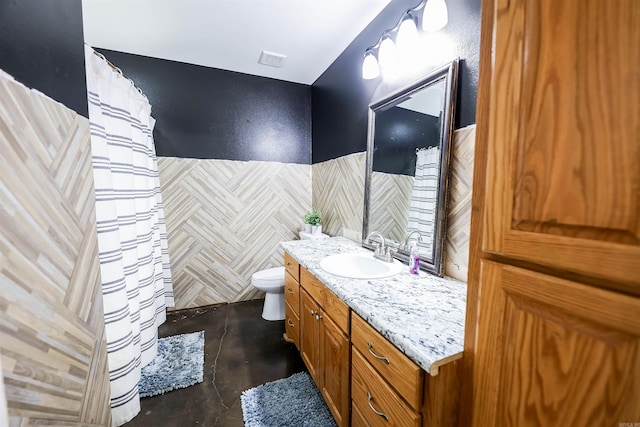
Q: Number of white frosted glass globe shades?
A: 4